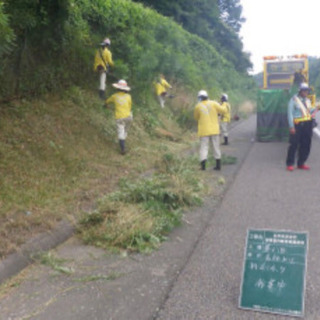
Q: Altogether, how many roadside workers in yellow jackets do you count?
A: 5